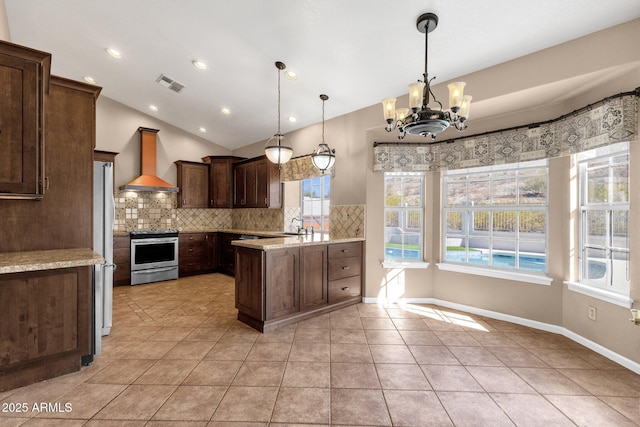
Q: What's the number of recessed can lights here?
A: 8